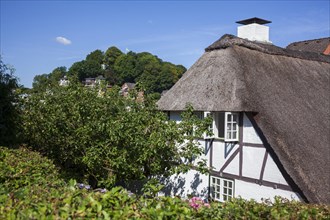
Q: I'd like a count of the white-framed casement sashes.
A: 4